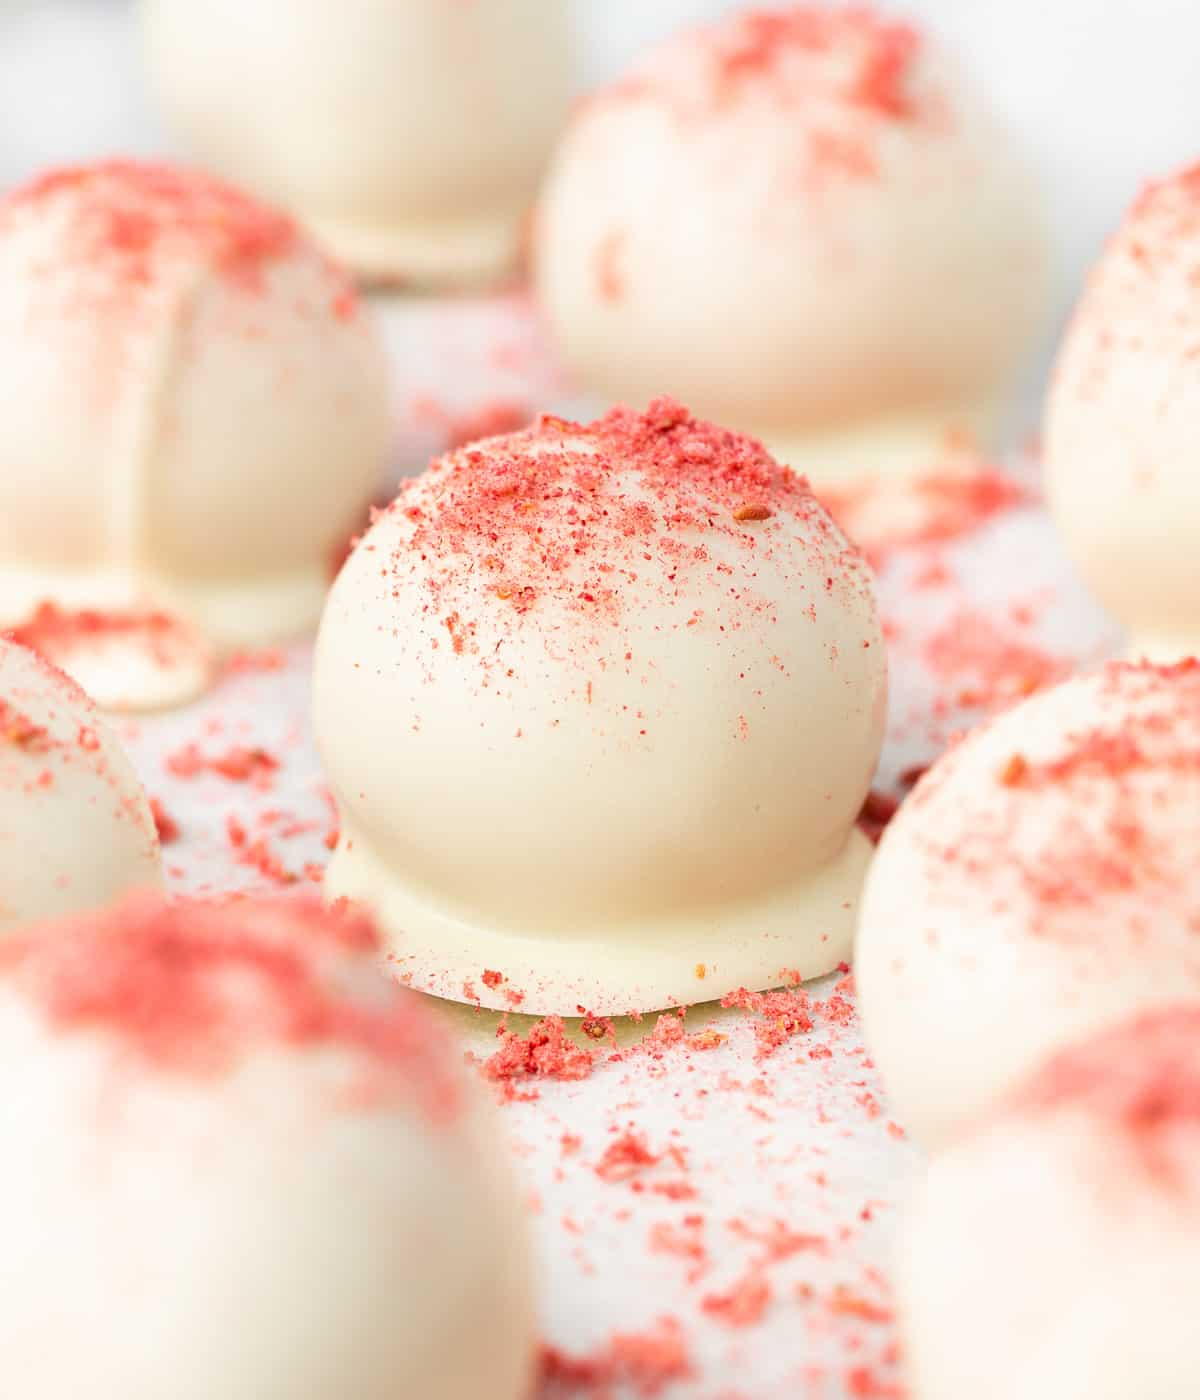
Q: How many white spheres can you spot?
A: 9